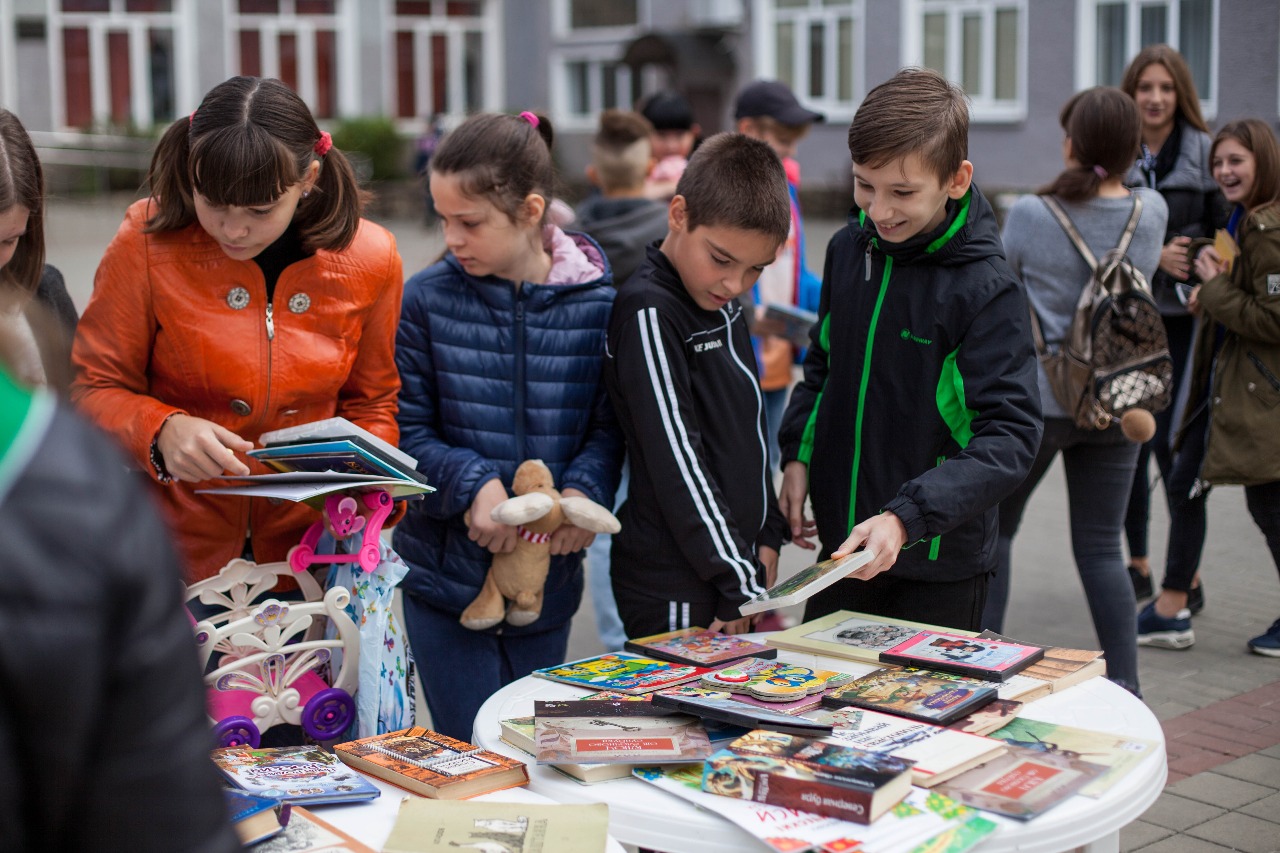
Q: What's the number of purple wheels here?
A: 2